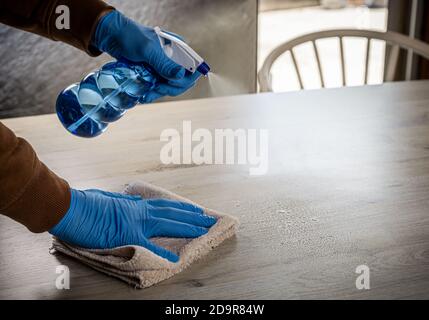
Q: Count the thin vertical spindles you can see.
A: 5